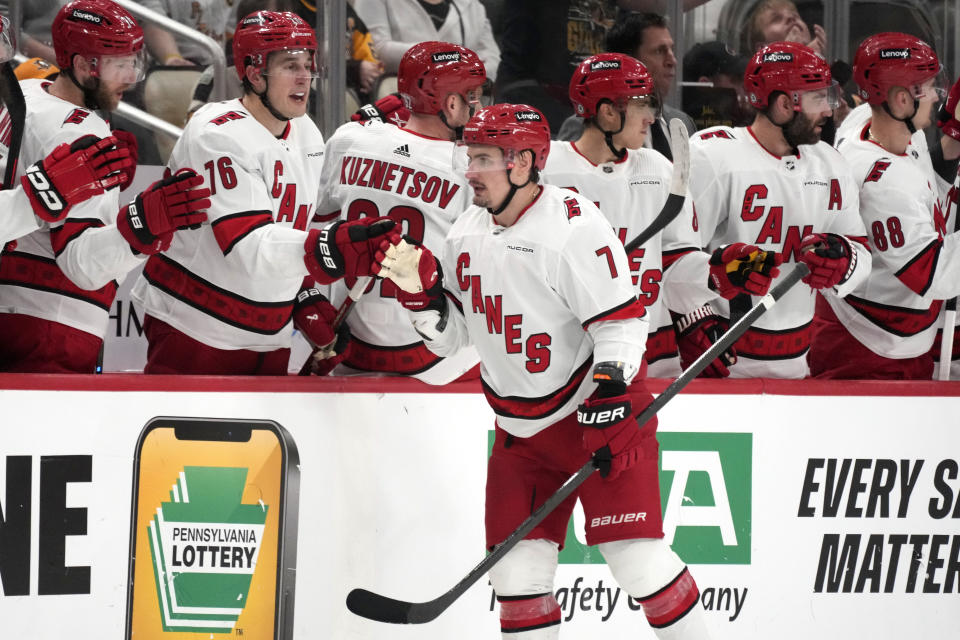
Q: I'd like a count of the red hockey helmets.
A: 7